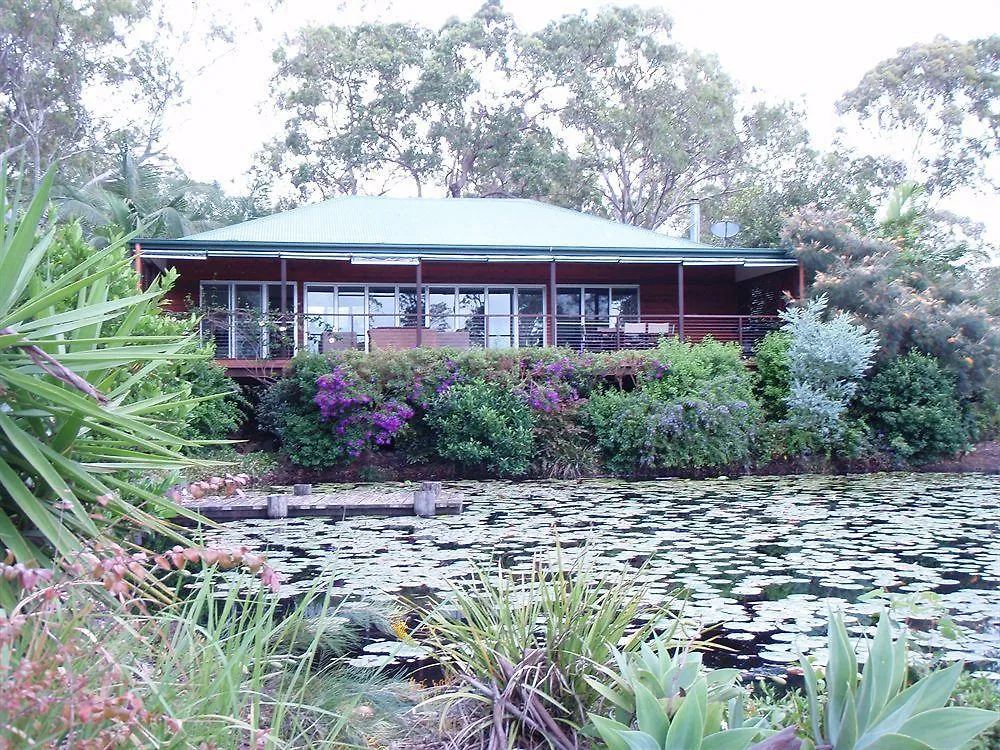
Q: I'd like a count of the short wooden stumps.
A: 4